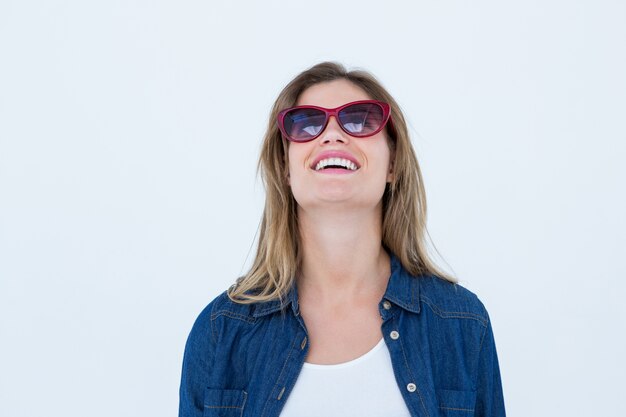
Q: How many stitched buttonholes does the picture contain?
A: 2